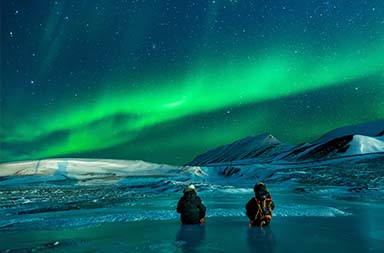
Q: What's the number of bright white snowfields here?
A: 2